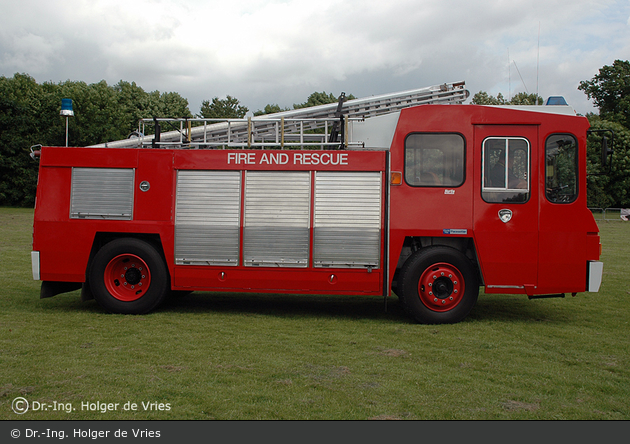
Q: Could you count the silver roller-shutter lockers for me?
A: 4